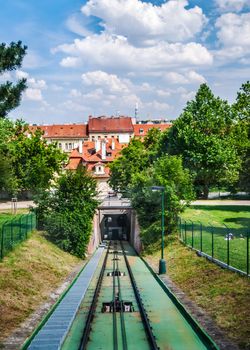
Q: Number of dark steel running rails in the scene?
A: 2